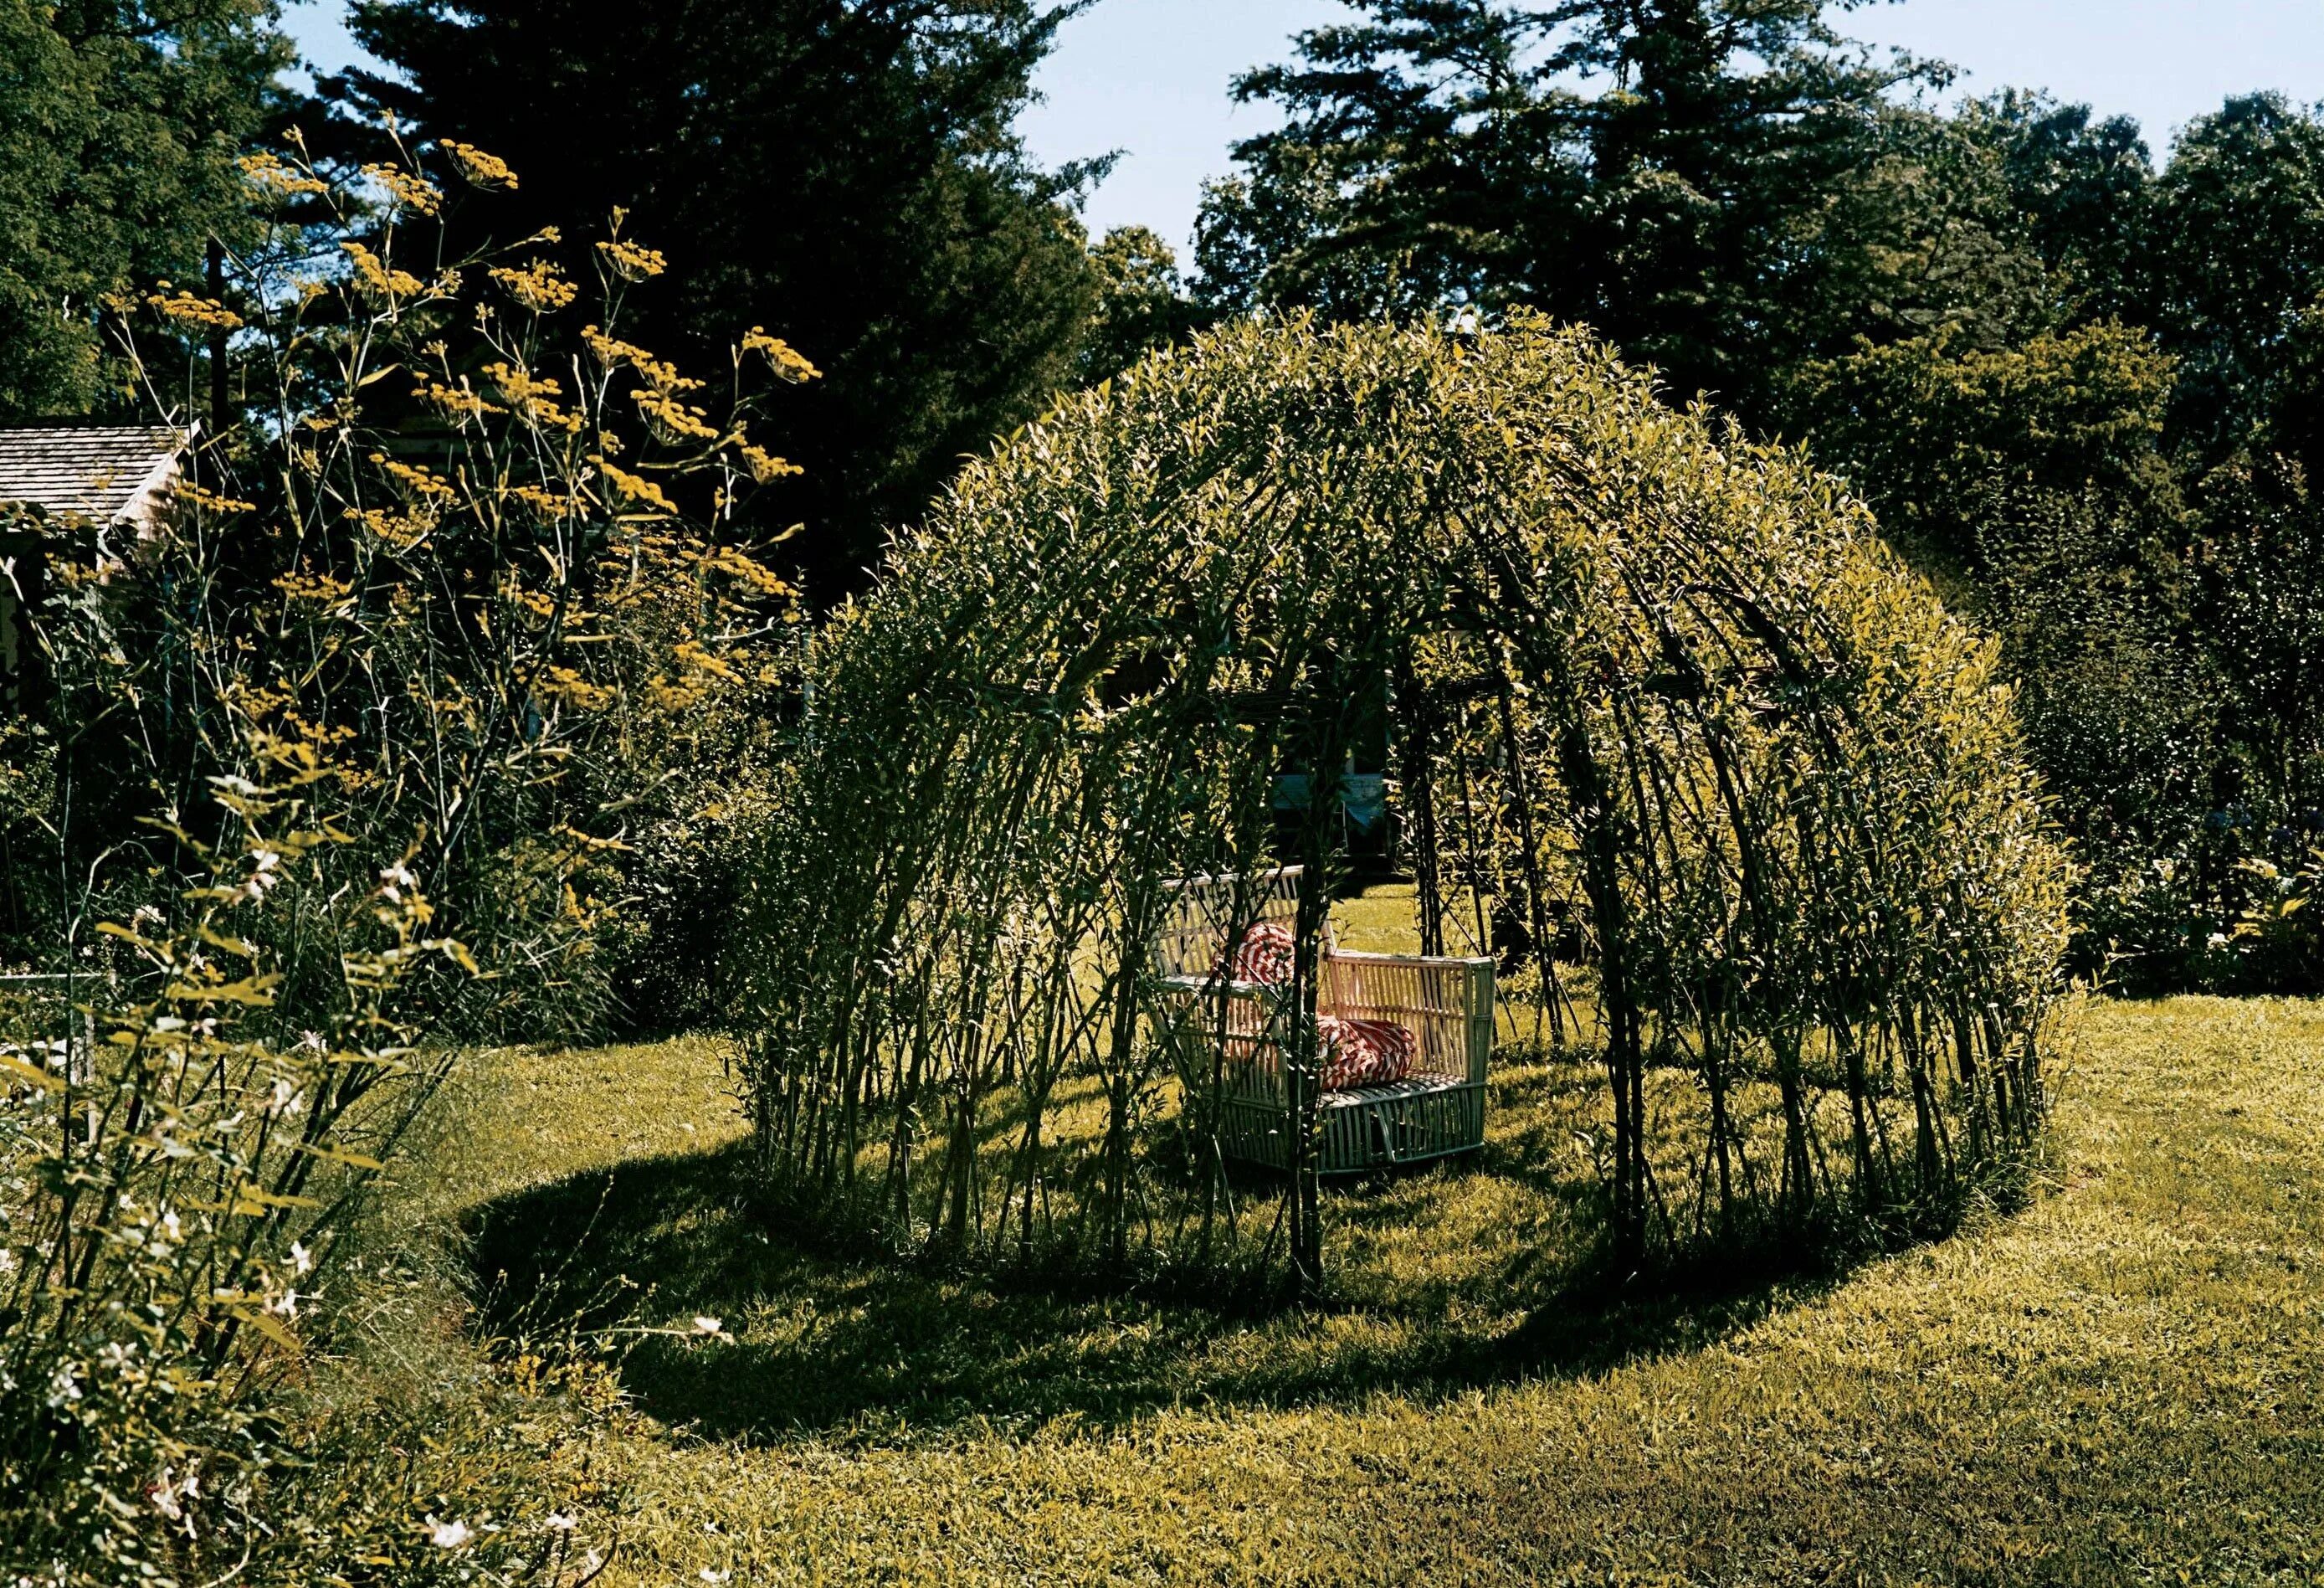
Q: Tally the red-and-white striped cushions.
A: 2